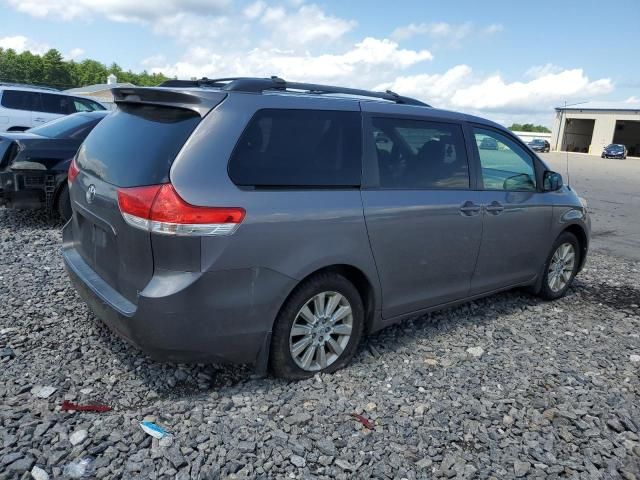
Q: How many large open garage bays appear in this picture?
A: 2